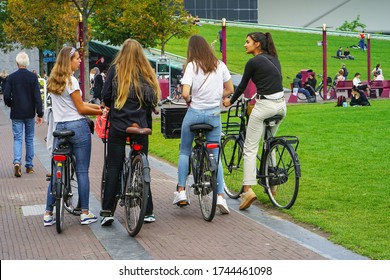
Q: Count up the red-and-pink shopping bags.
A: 1